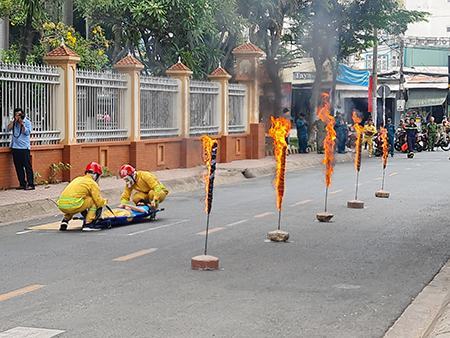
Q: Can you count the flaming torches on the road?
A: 5